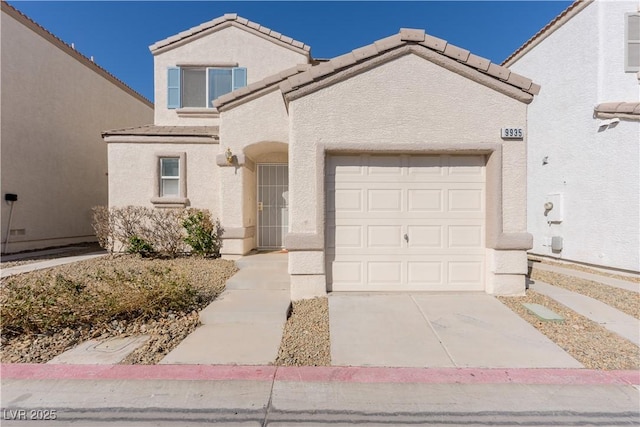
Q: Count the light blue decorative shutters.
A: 2